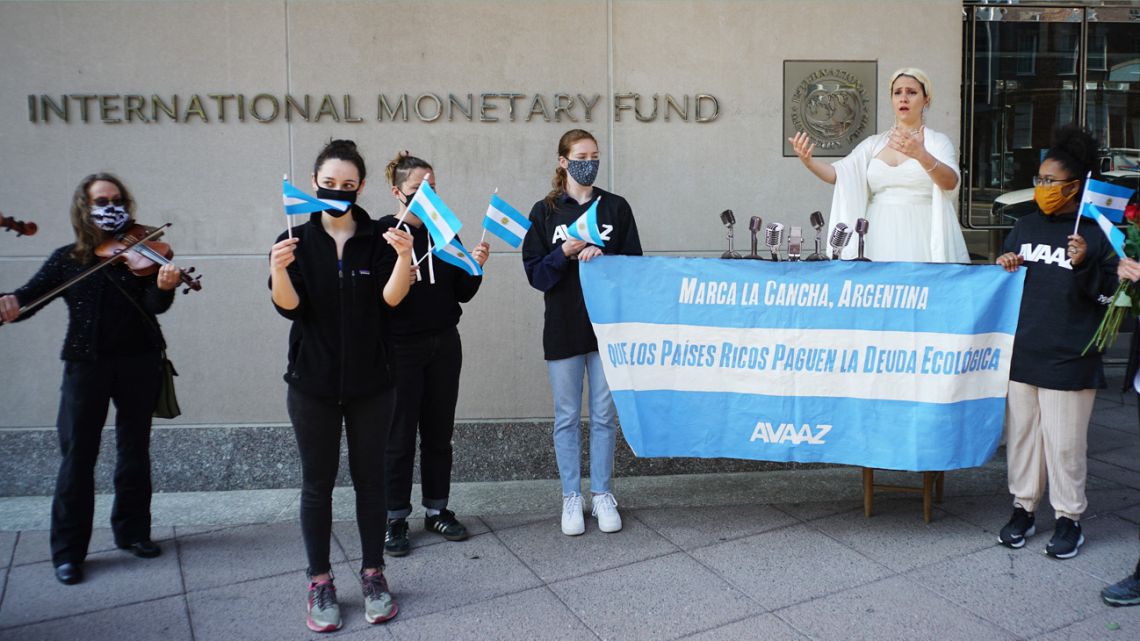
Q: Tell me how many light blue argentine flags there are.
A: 7